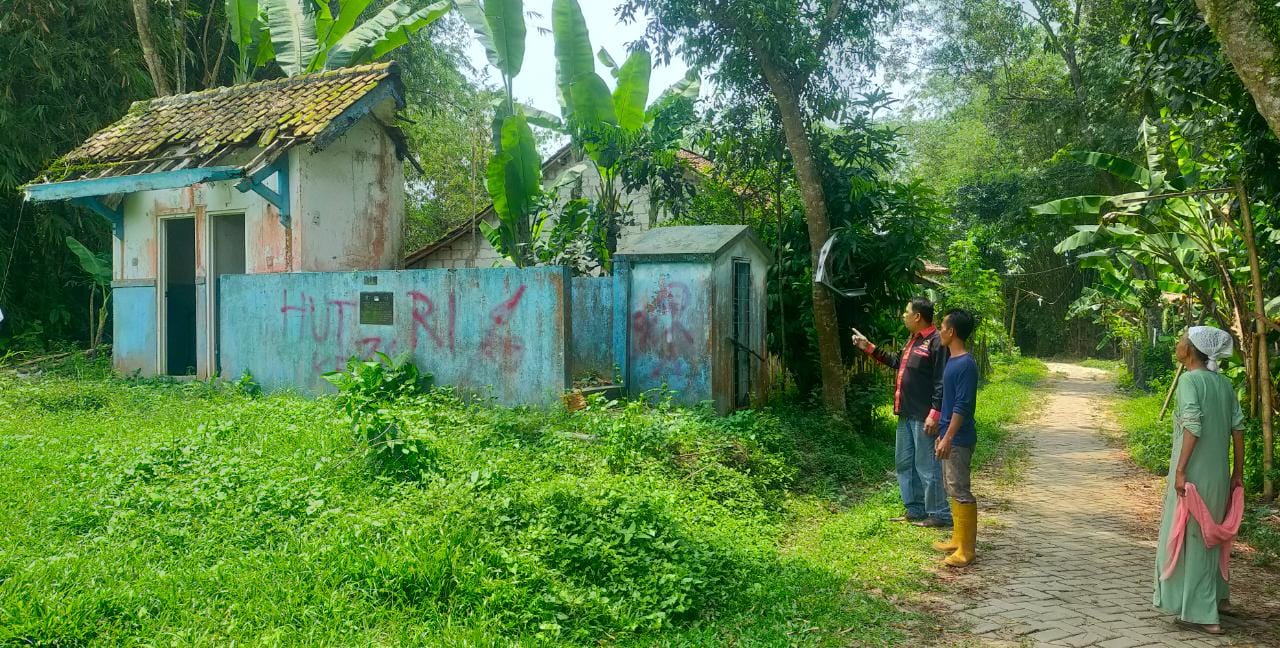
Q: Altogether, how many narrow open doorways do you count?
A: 2